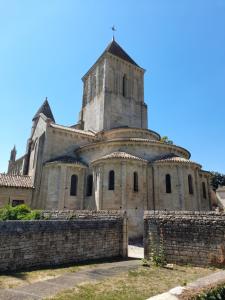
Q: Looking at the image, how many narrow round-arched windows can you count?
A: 8